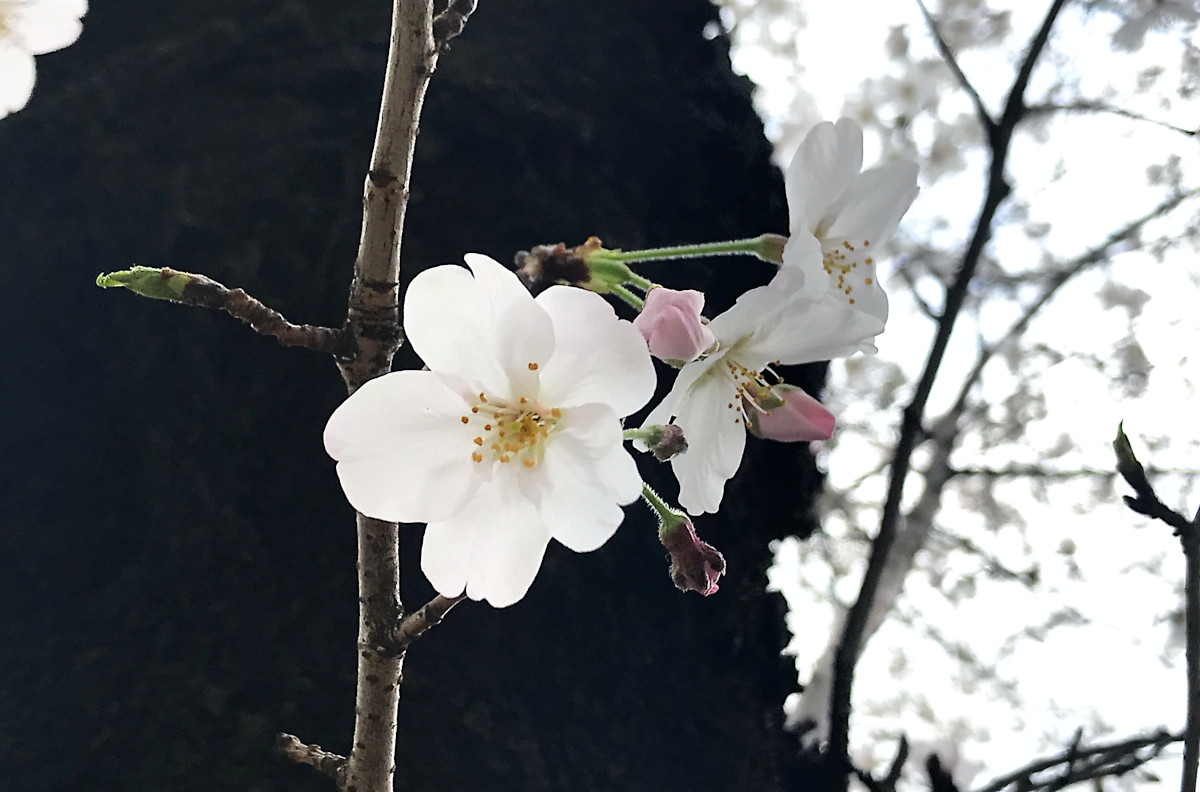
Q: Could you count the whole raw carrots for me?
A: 0